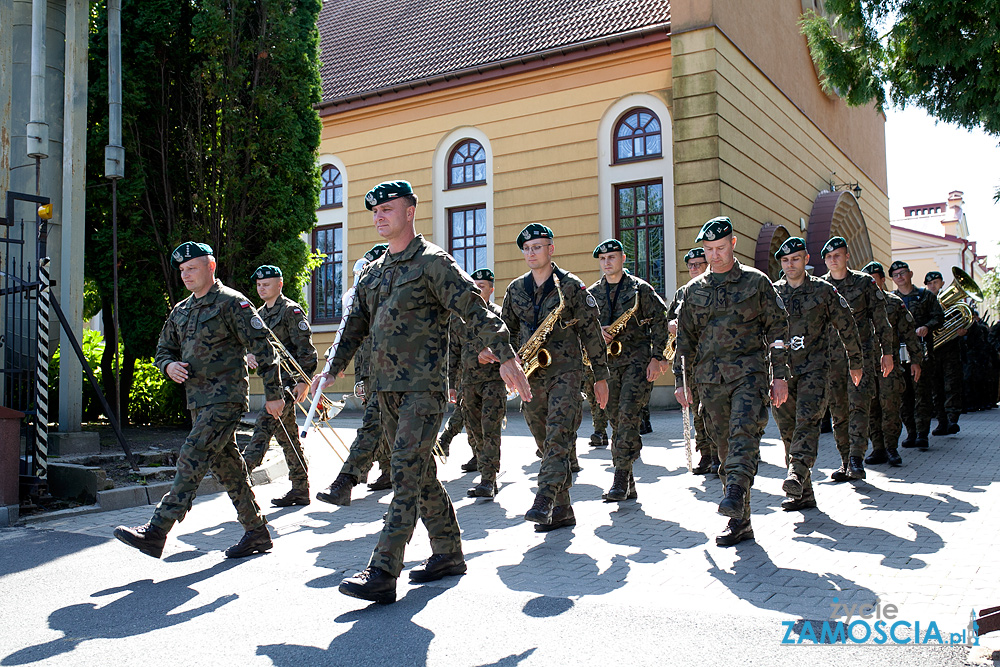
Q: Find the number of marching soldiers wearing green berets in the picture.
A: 14